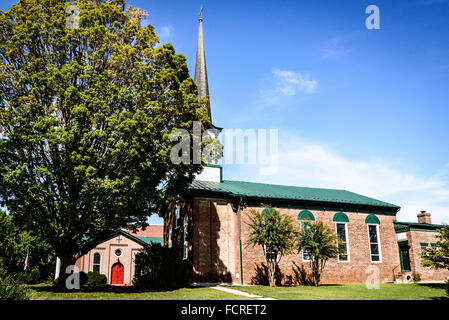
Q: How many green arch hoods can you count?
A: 4